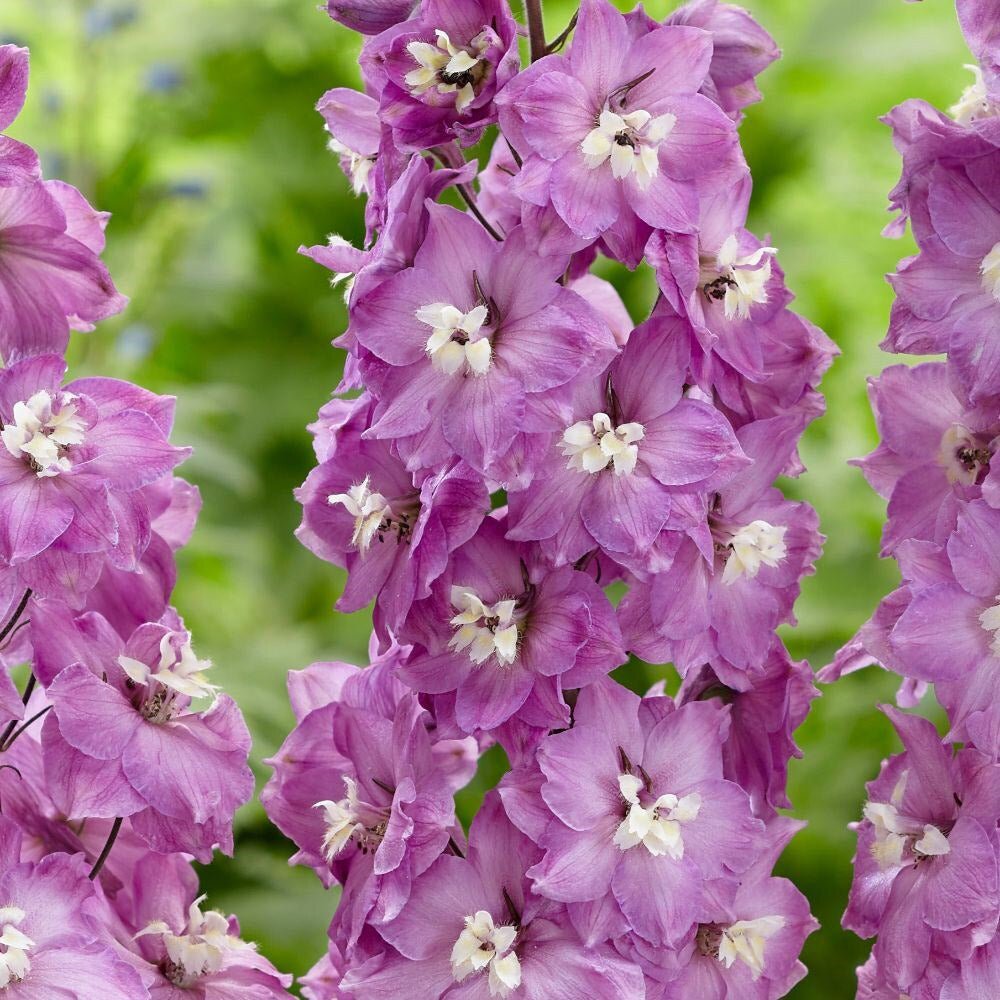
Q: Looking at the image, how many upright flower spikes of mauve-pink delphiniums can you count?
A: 3